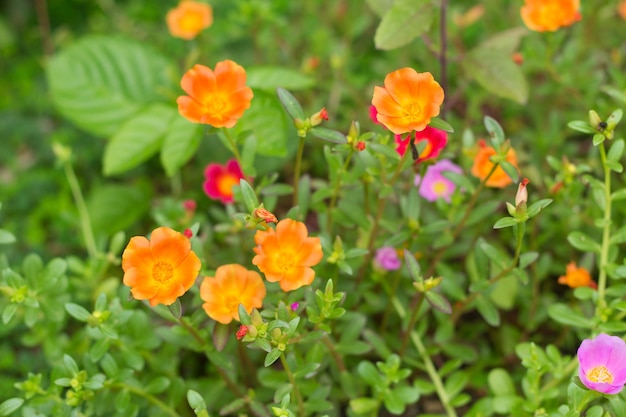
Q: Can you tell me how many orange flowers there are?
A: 9